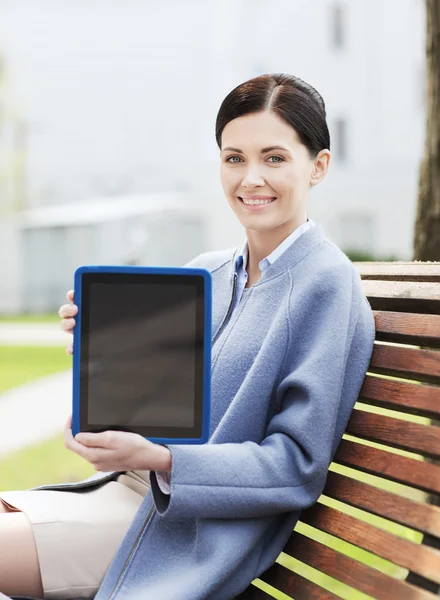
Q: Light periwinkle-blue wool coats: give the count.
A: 1